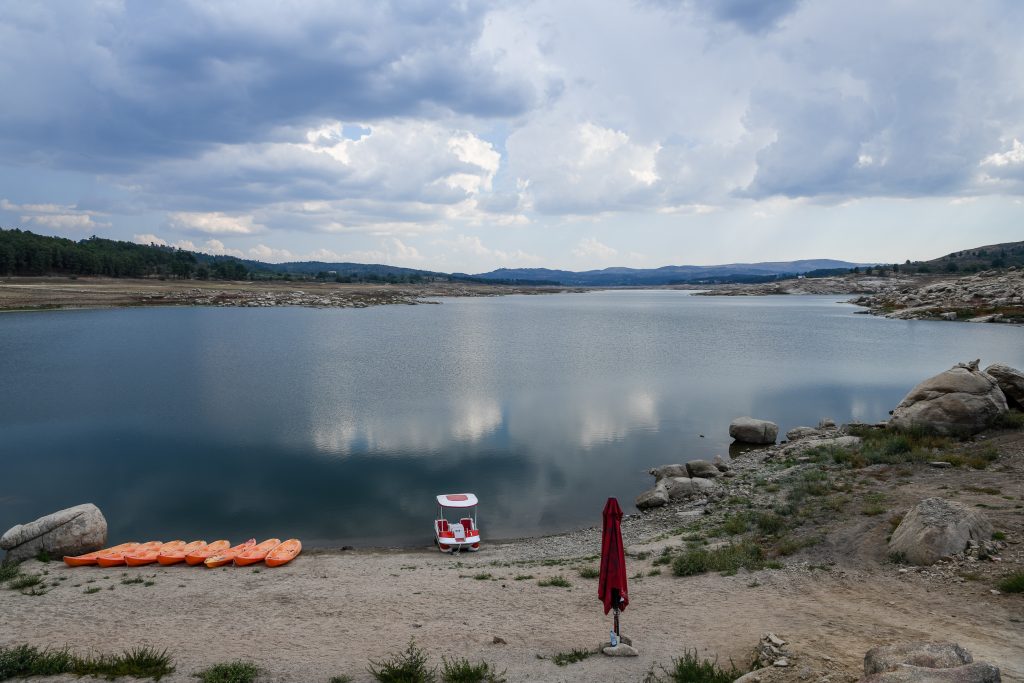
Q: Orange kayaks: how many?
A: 8